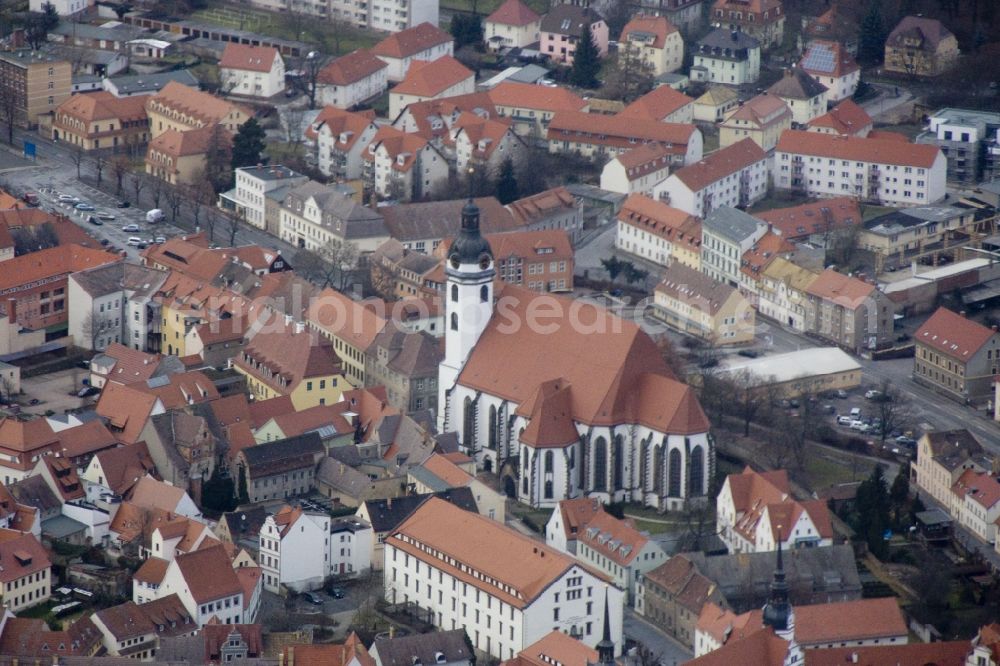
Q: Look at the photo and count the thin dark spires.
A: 3